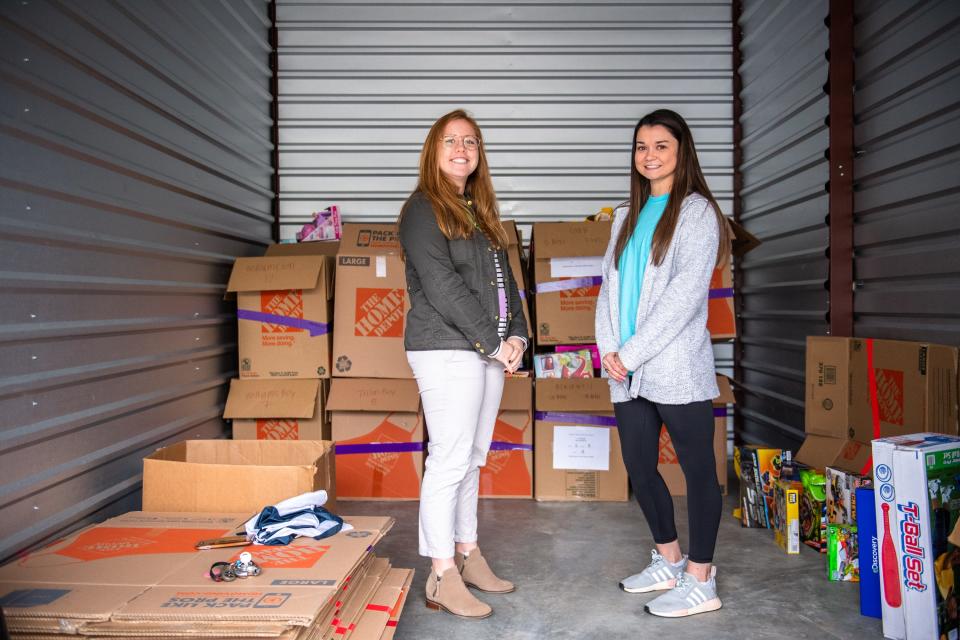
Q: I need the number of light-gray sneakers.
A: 2